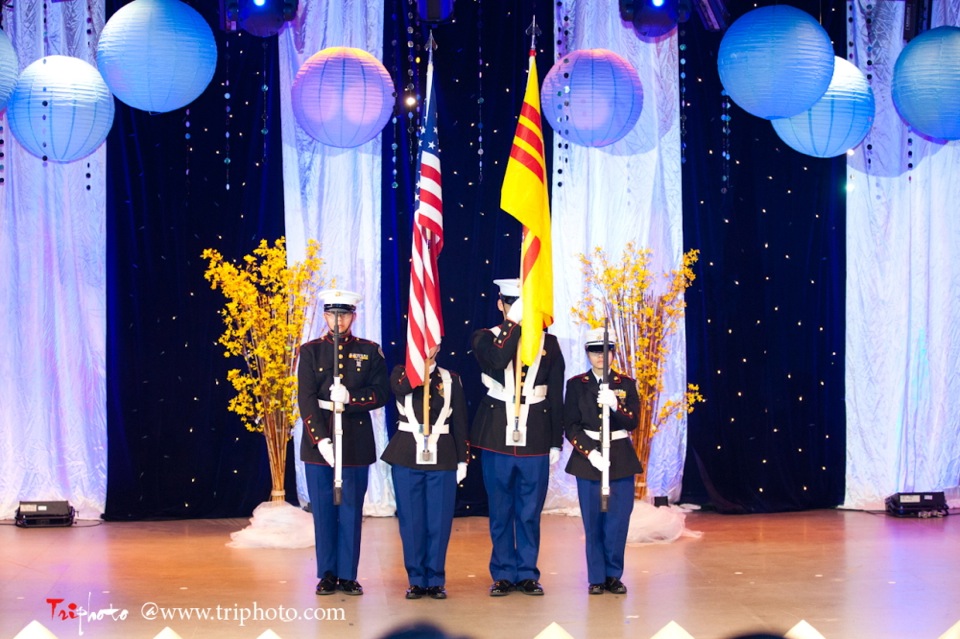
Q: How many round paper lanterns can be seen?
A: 8